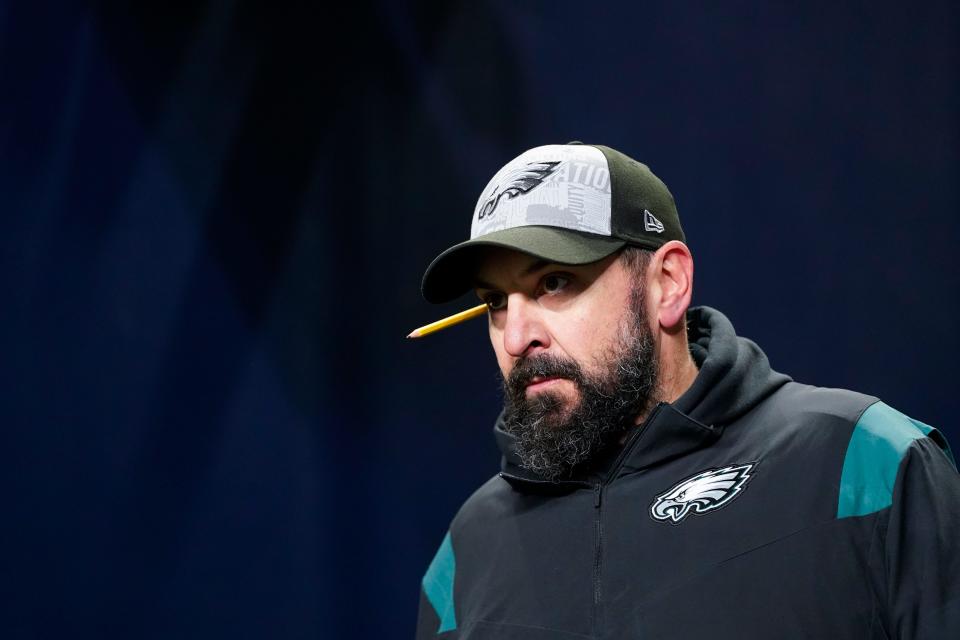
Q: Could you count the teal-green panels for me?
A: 2